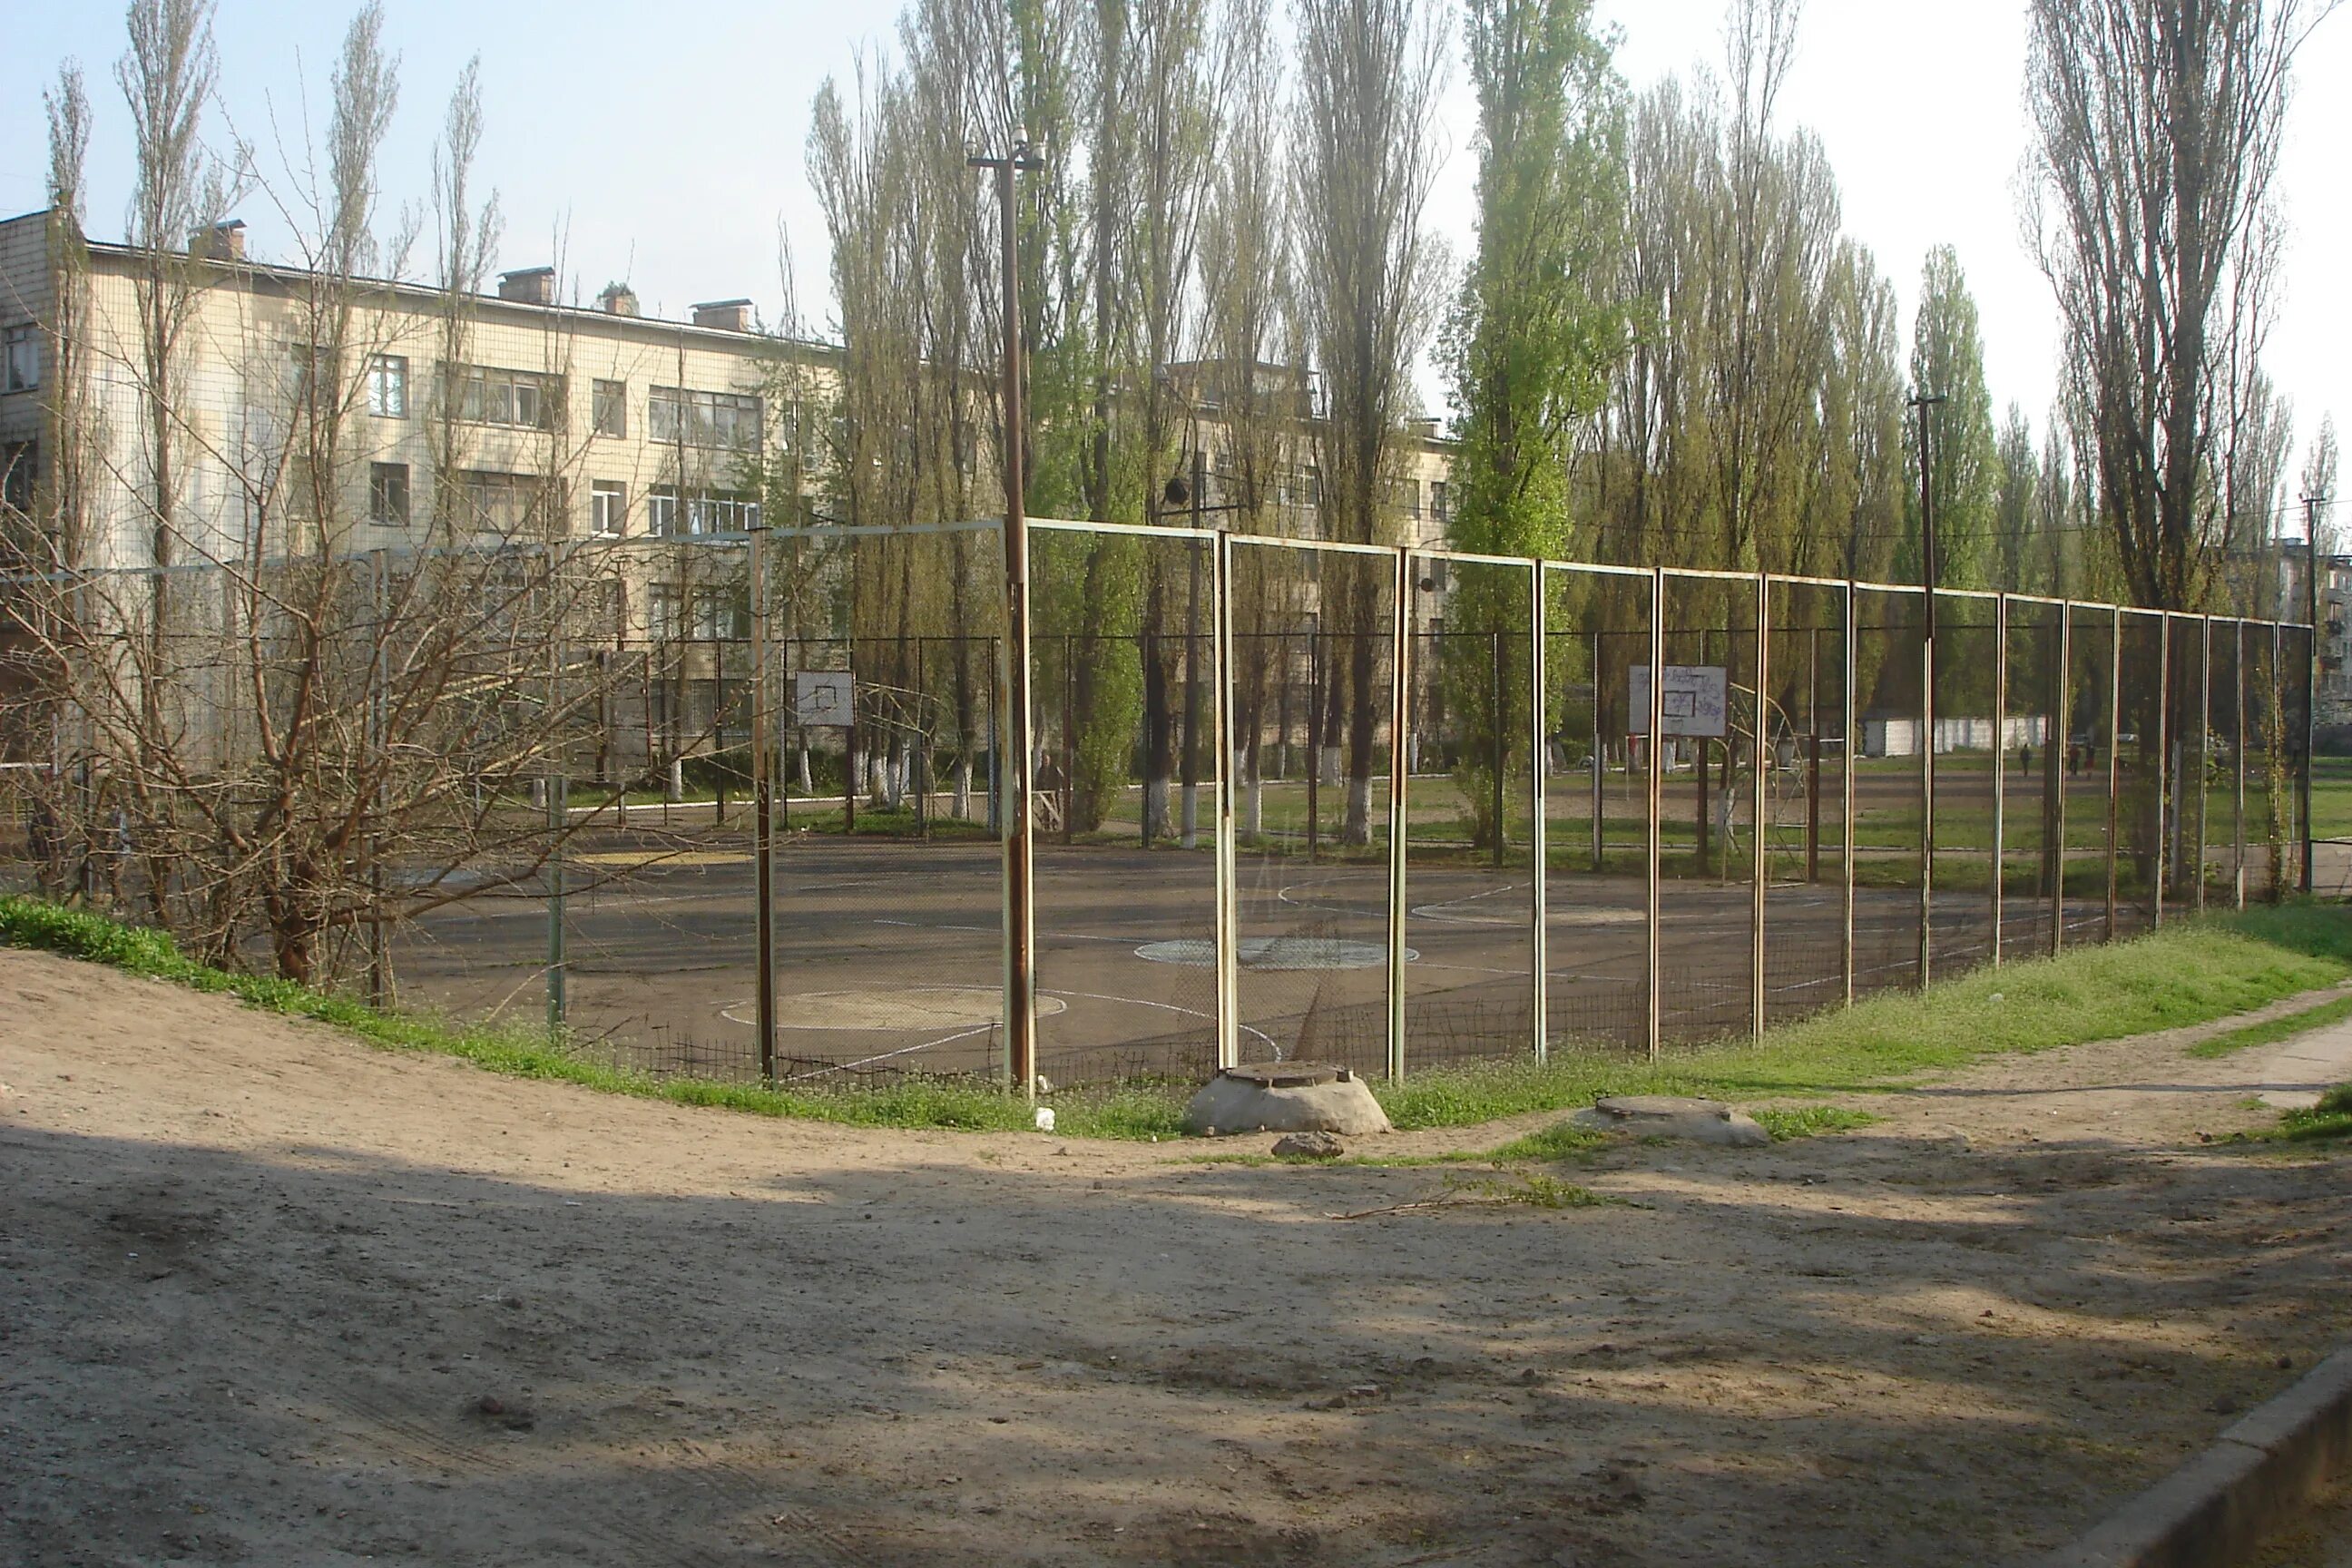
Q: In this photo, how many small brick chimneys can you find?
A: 4